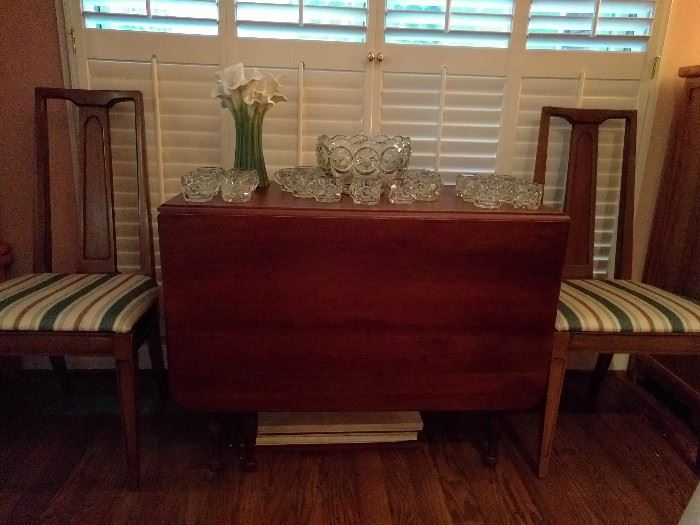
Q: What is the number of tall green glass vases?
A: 1